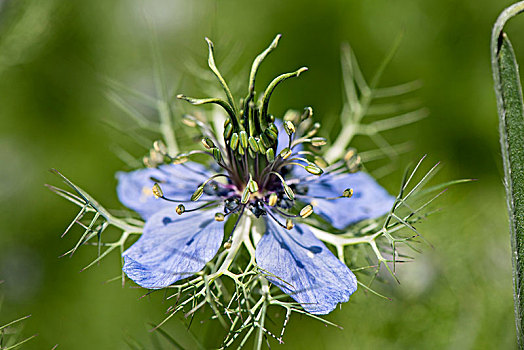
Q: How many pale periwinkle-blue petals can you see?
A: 5